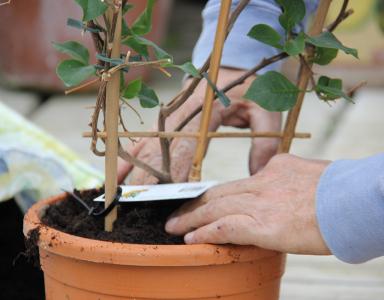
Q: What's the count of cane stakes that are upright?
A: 3